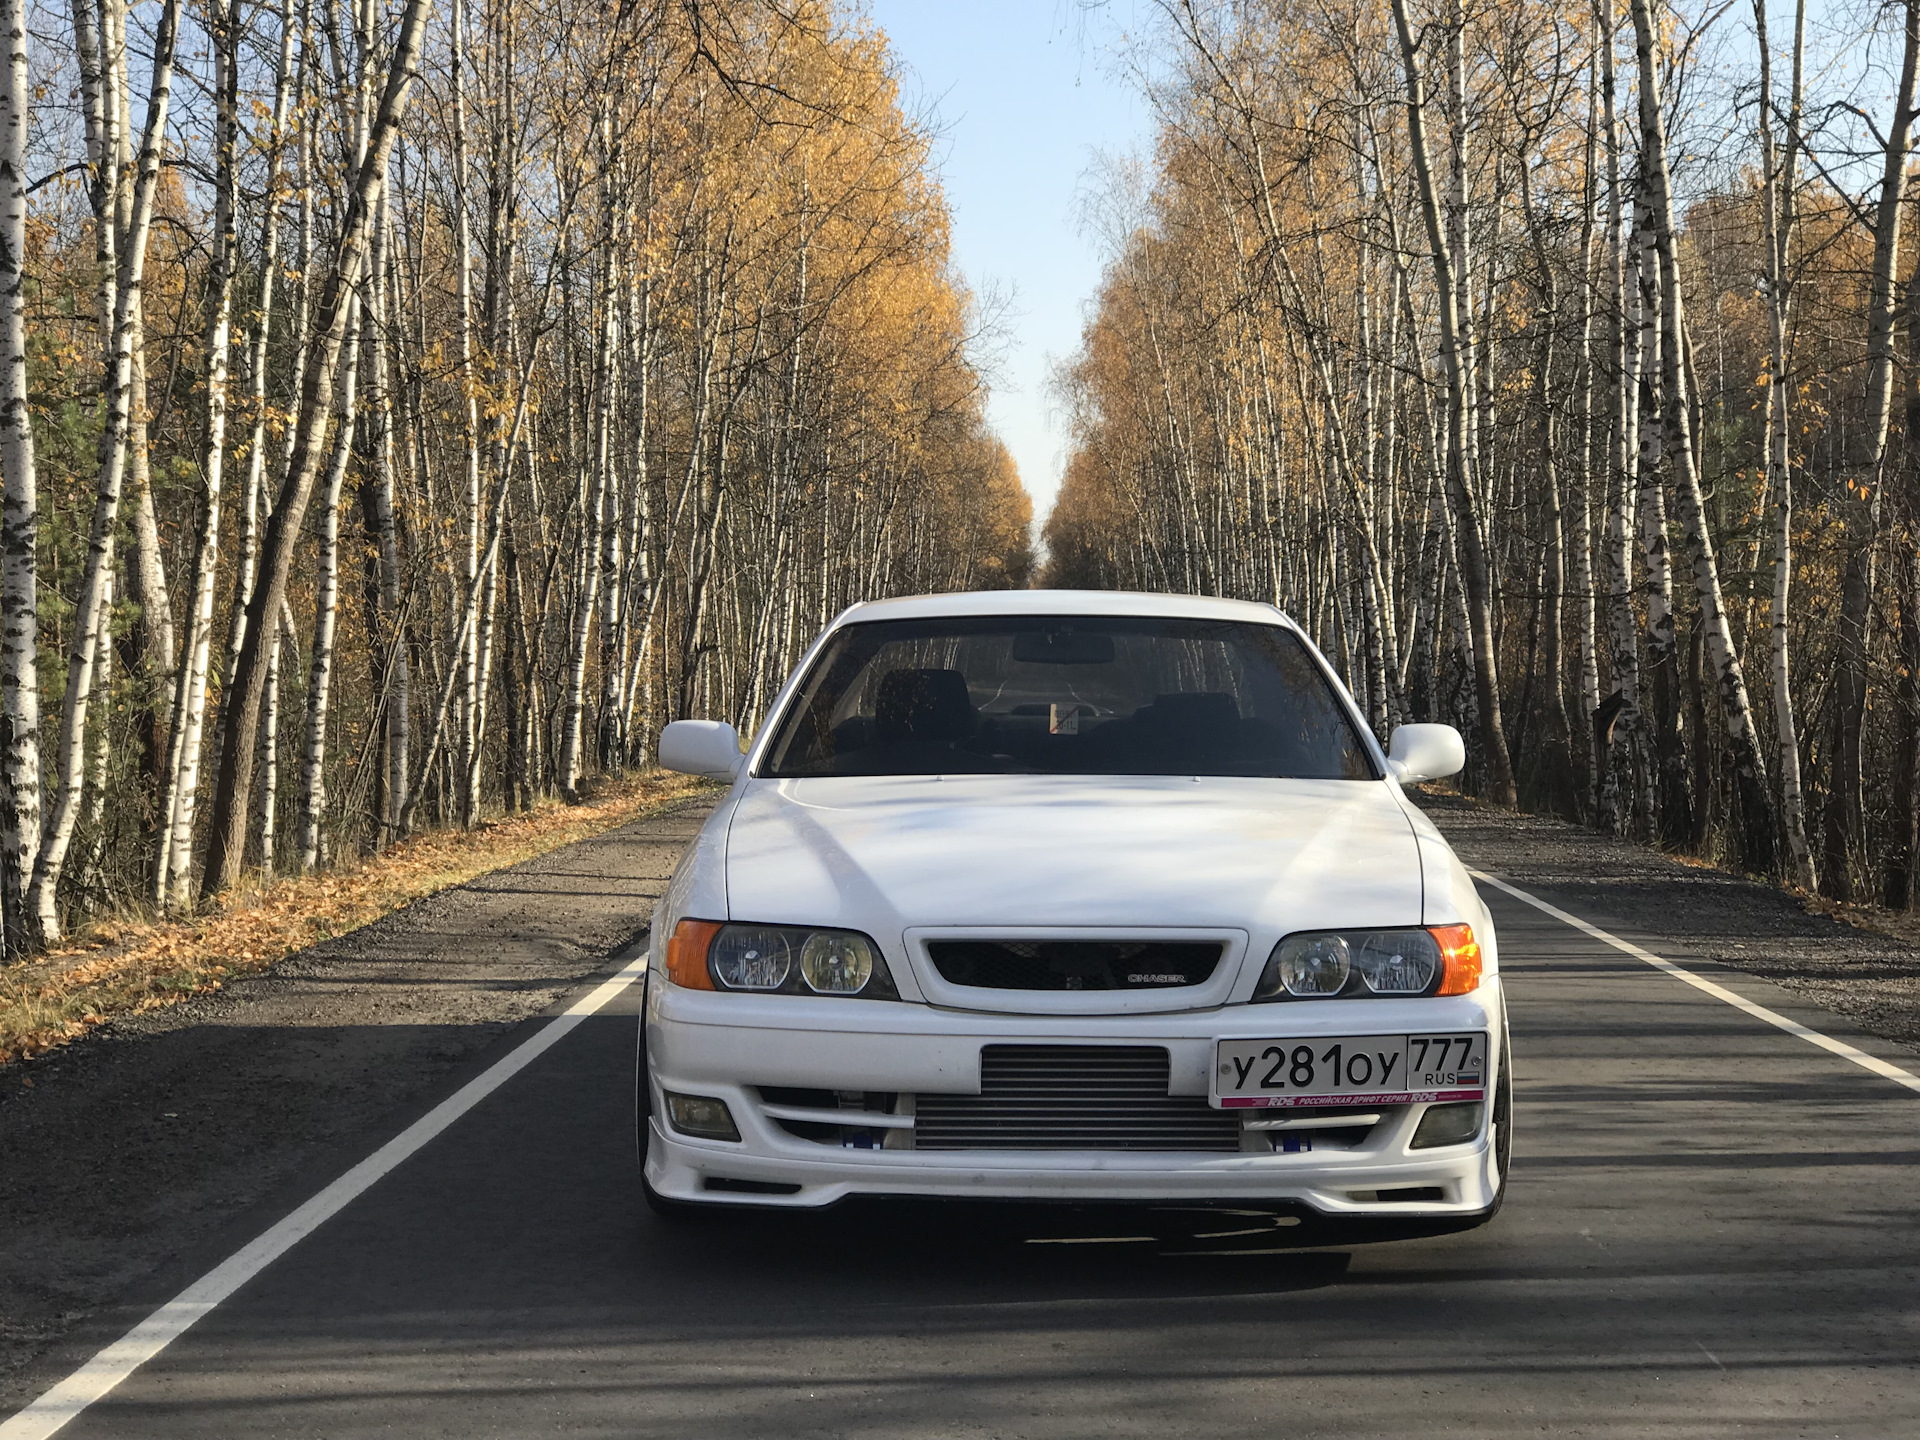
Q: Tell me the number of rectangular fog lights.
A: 2